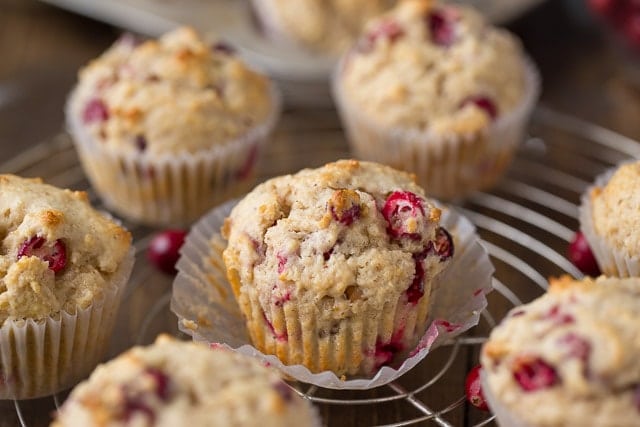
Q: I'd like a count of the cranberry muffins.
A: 8